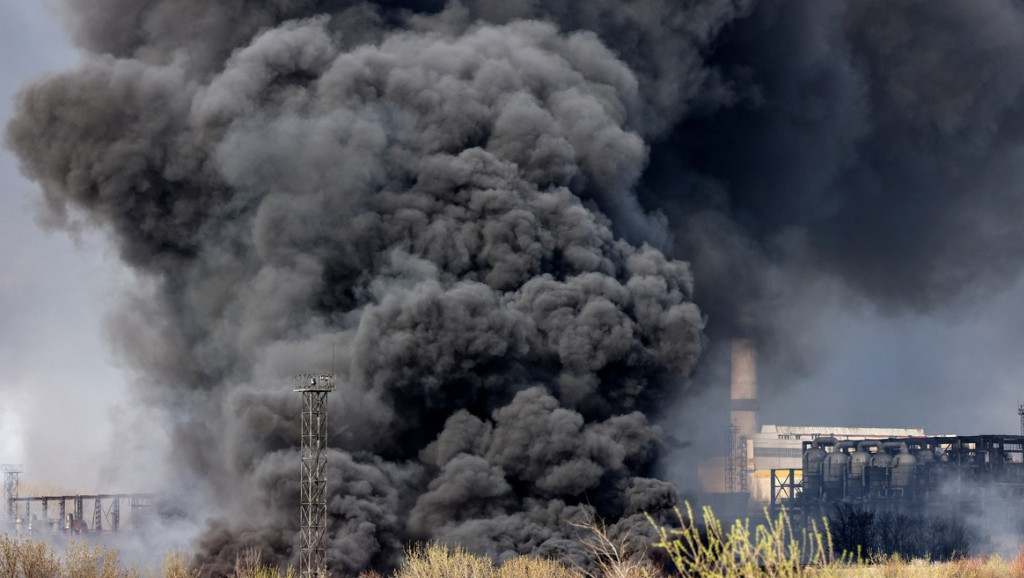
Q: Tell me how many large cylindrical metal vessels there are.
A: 5